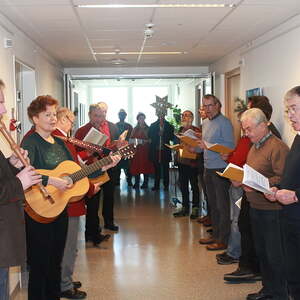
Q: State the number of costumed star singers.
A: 3